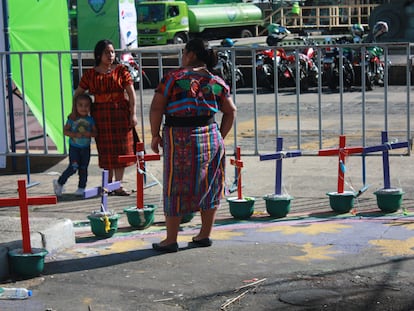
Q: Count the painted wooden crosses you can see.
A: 7